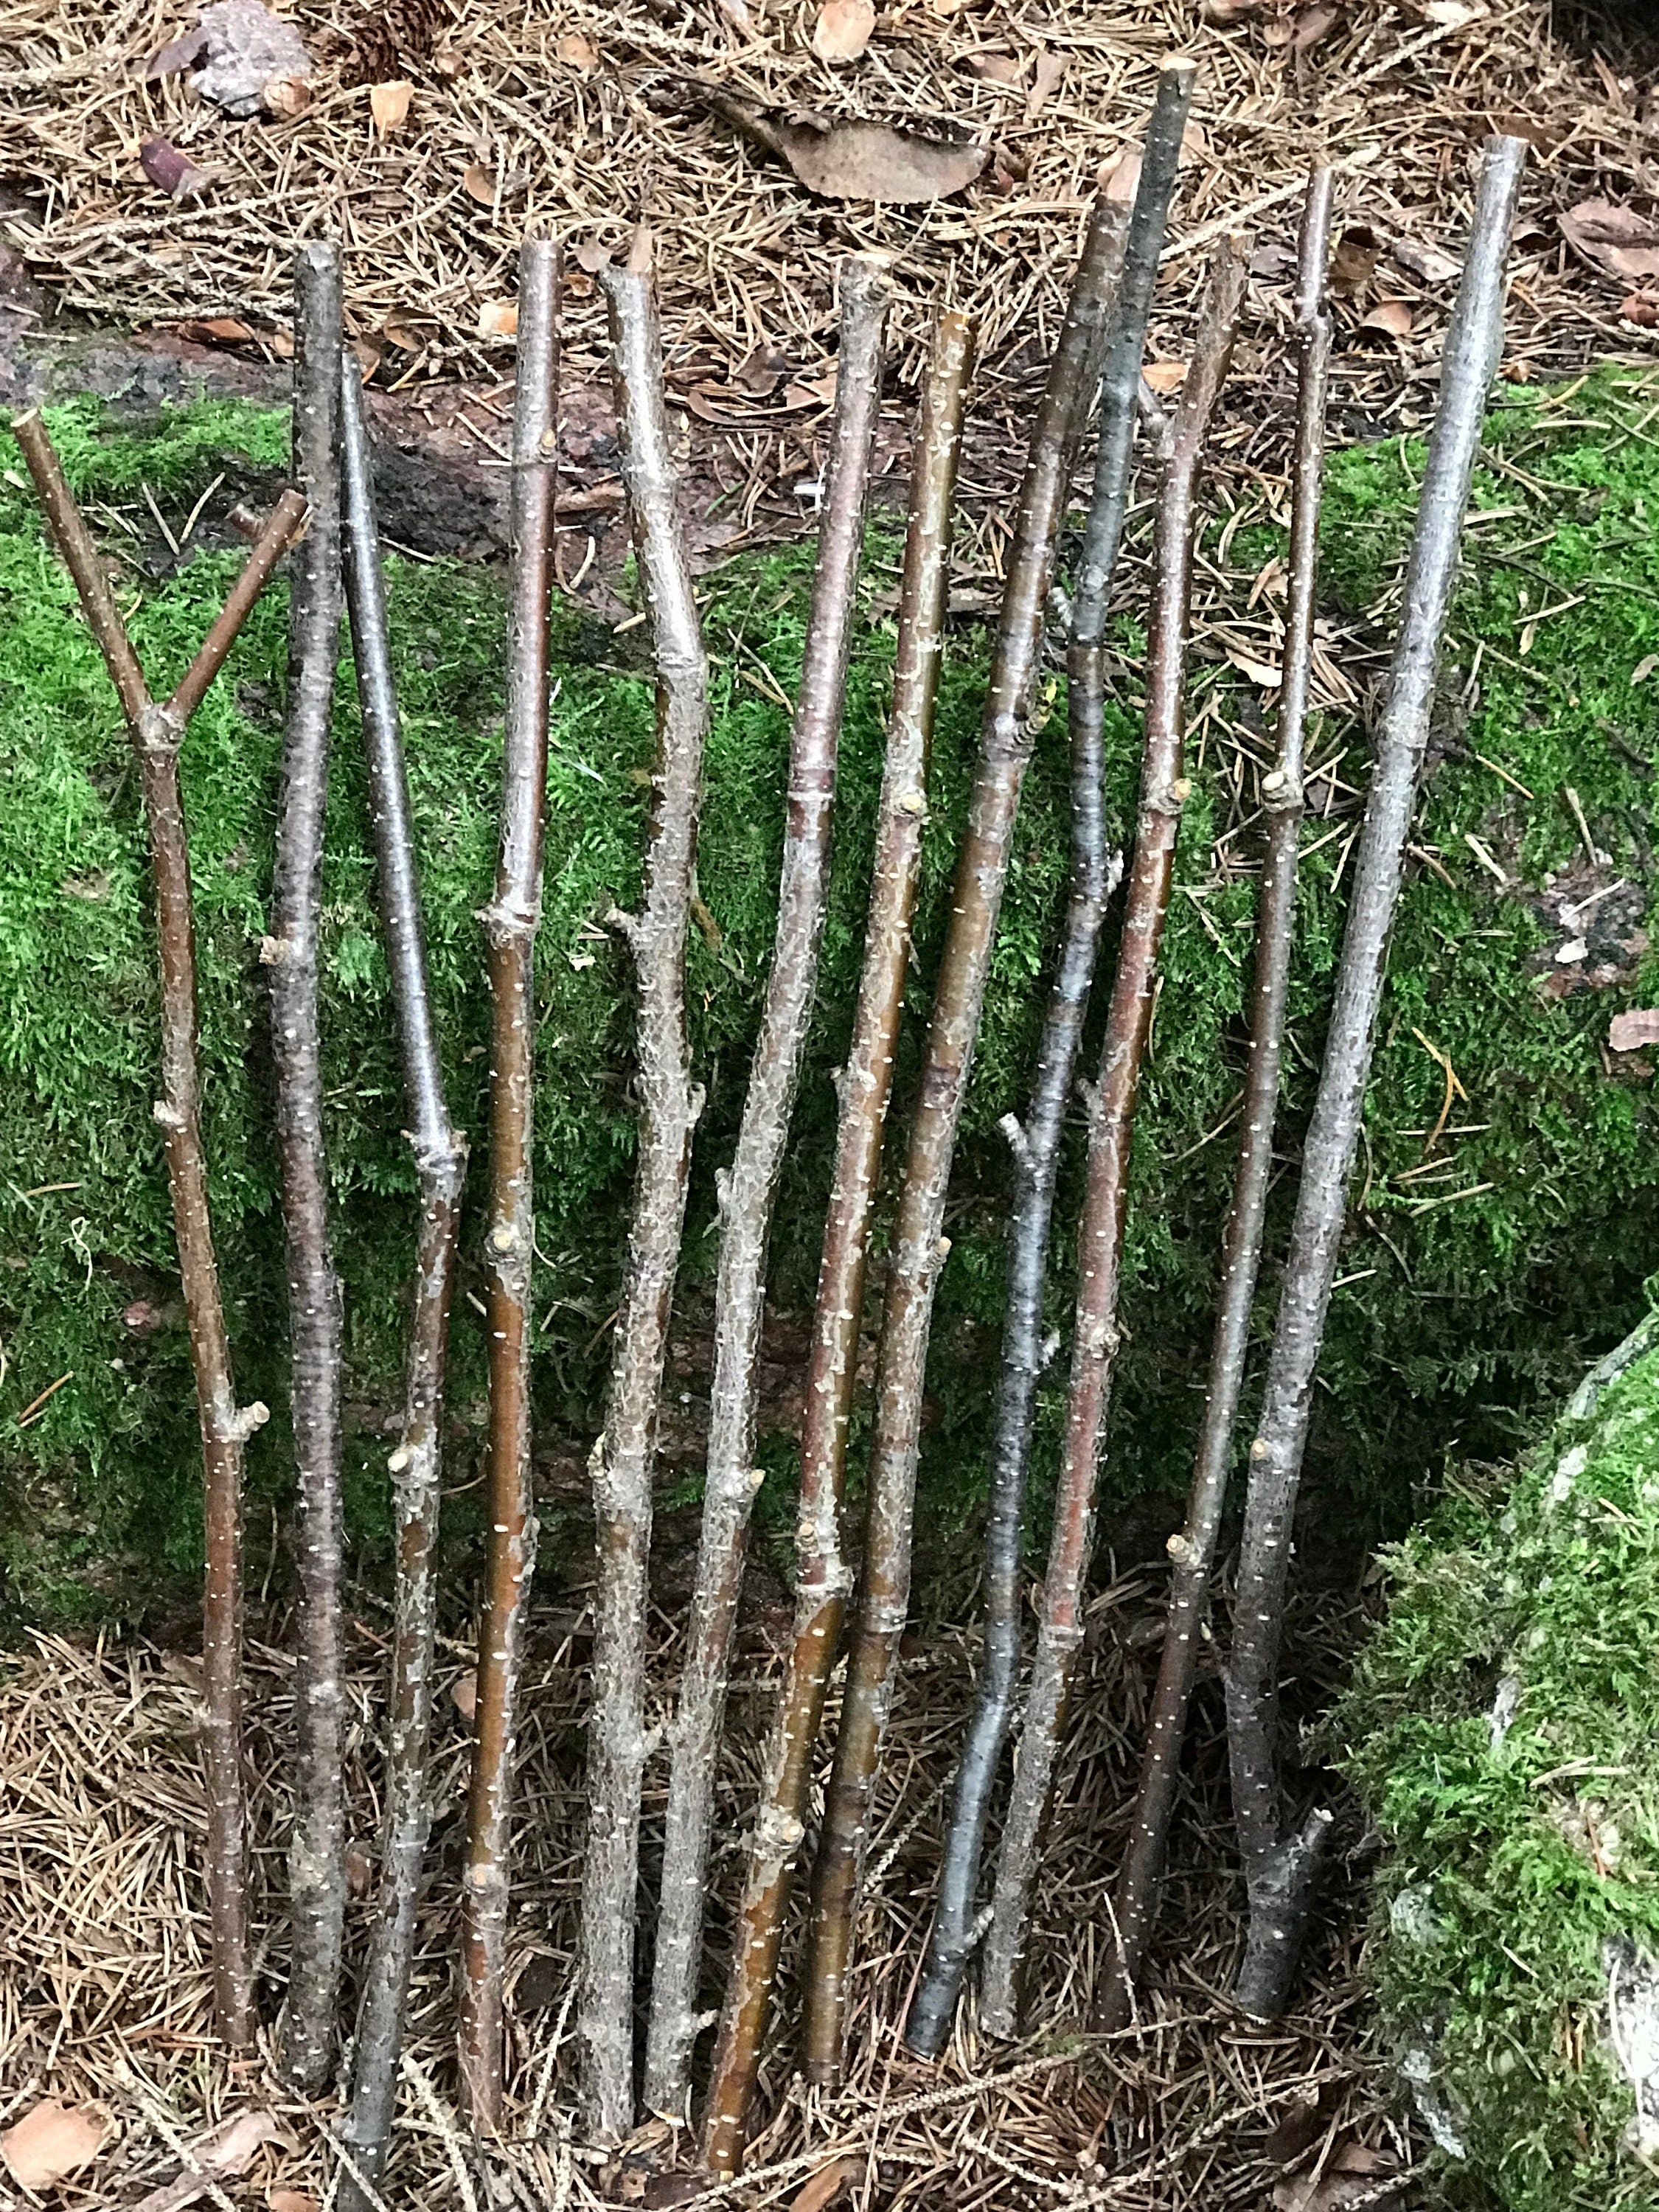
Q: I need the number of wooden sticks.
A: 12